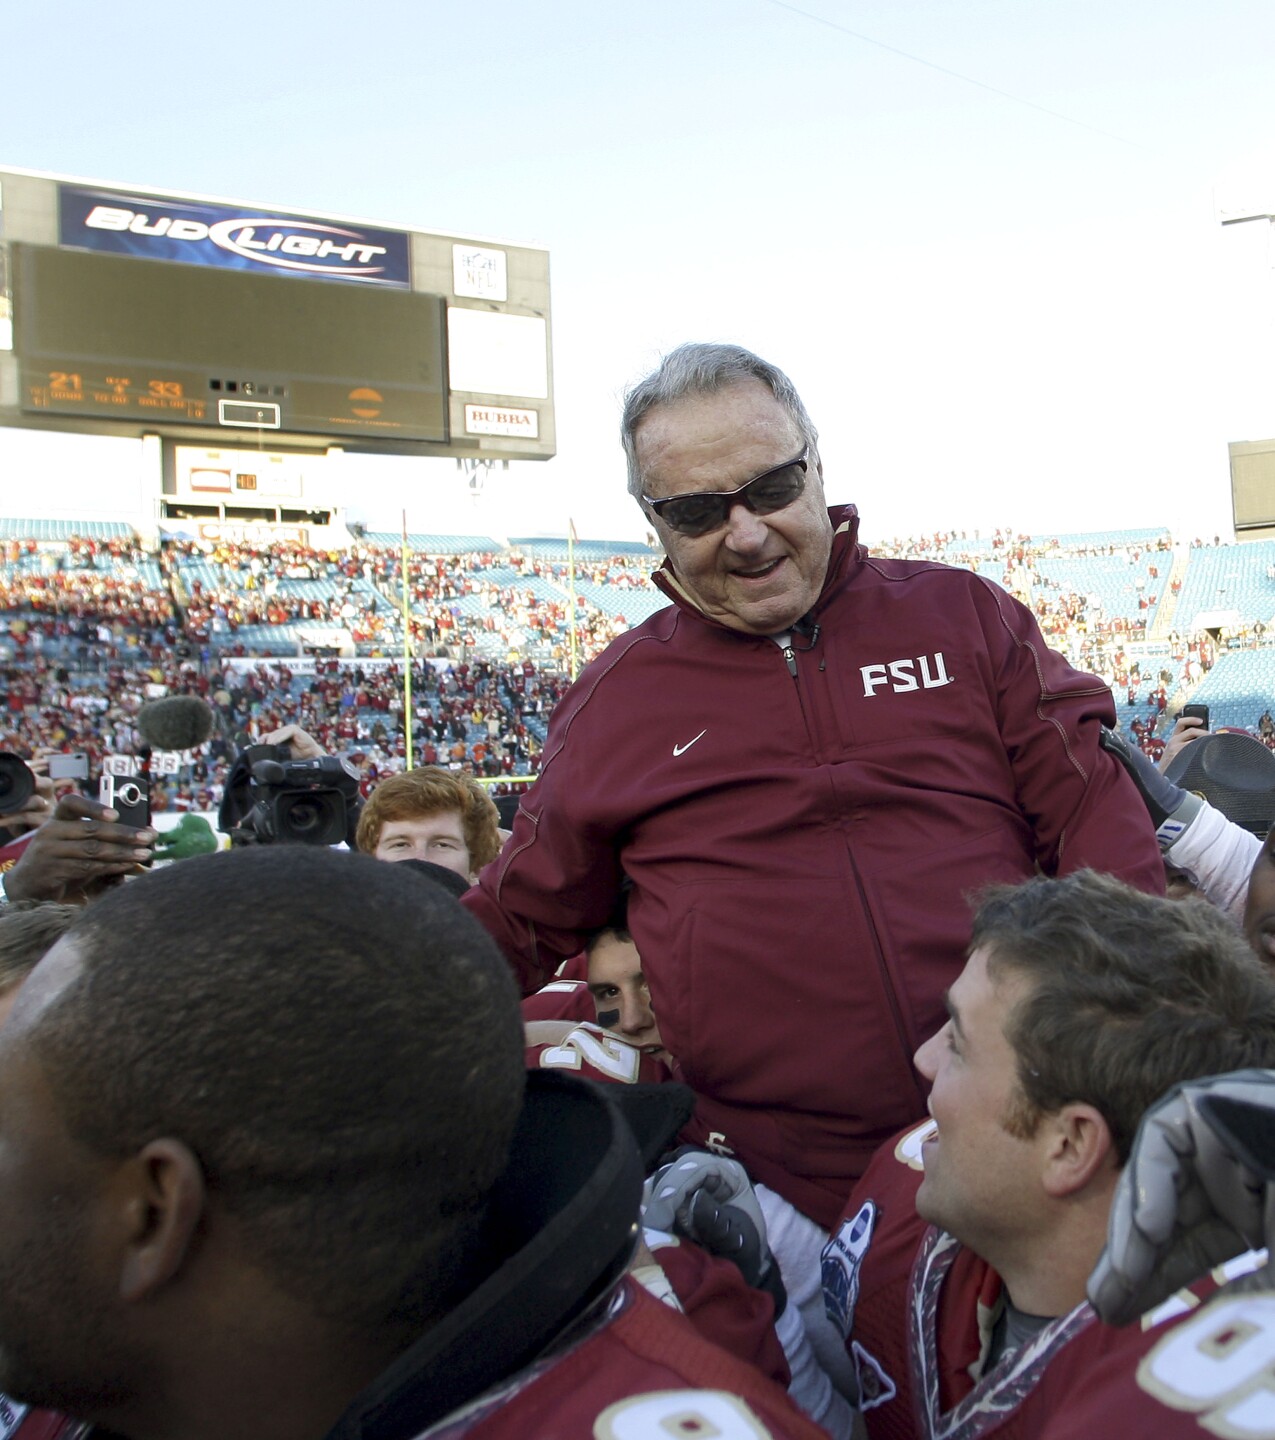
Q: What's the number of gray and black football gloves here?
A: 3